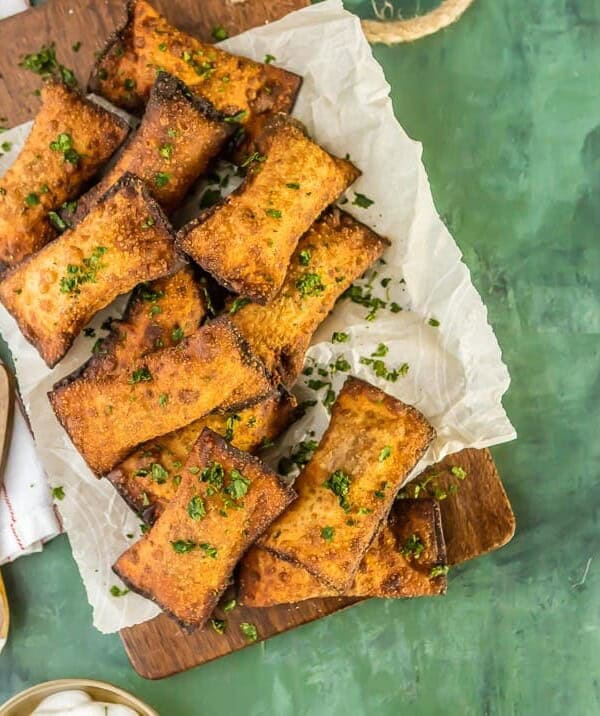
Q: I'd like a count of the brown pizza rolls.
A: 12